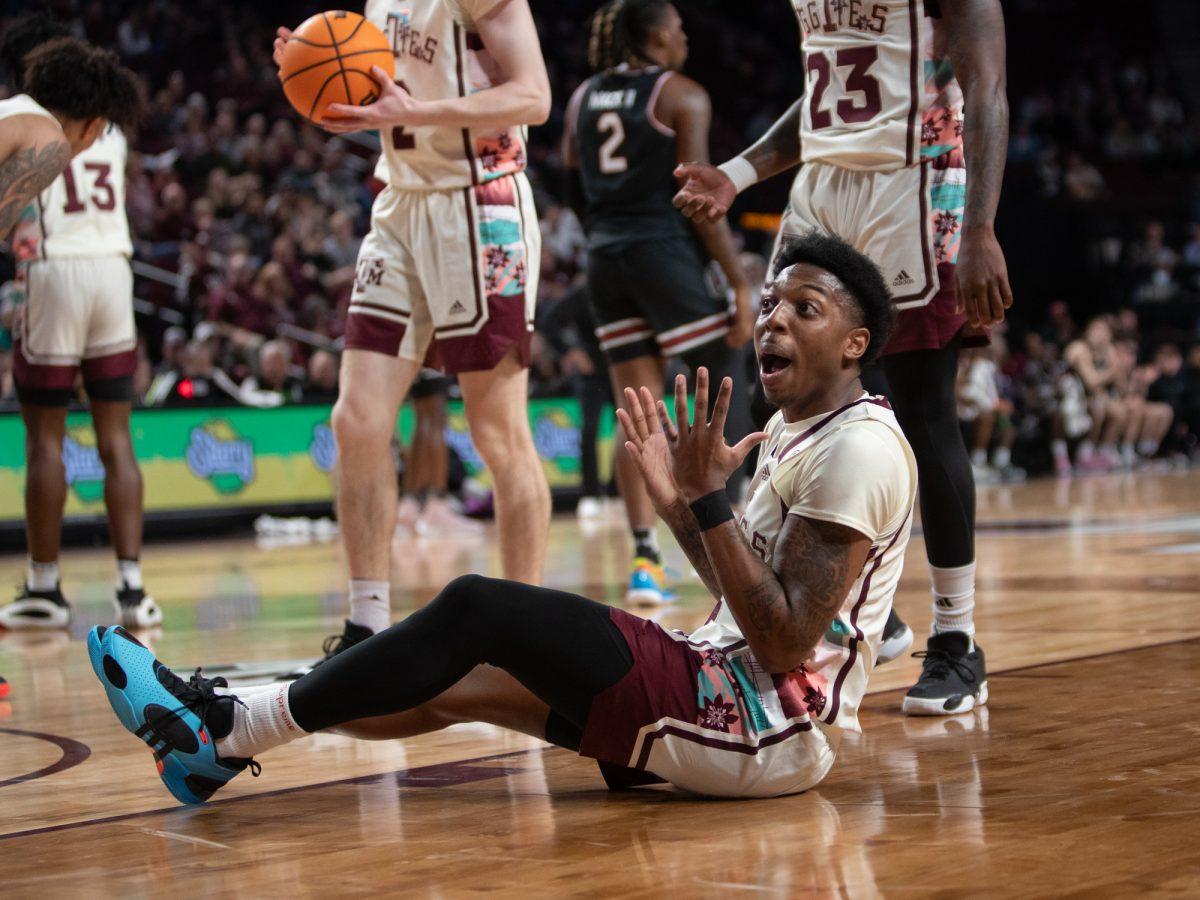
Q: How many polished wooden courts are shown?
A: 1